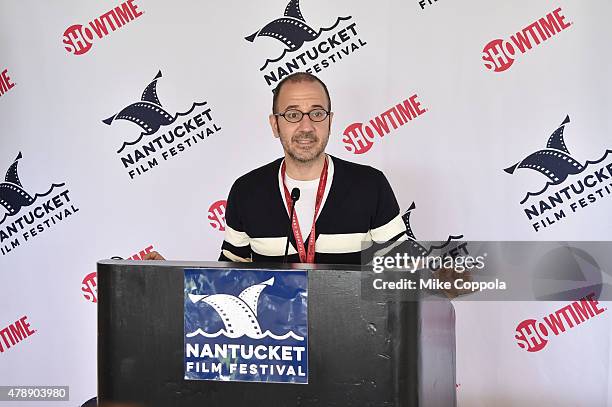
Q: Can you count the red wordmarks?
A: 8